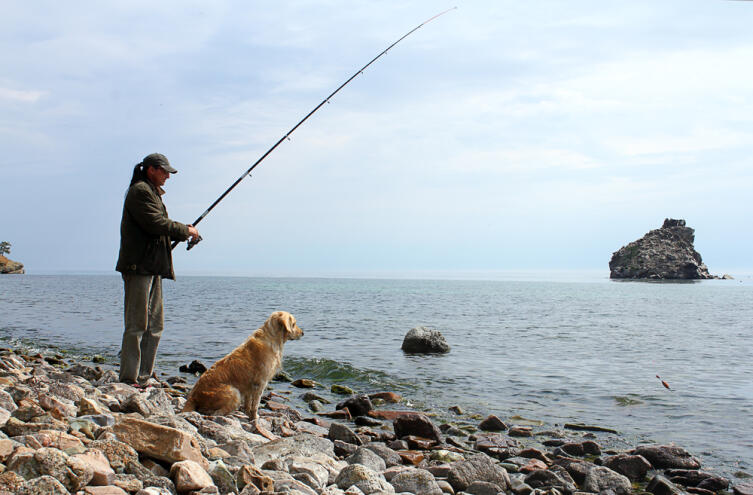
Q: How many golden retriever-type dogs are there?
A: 1